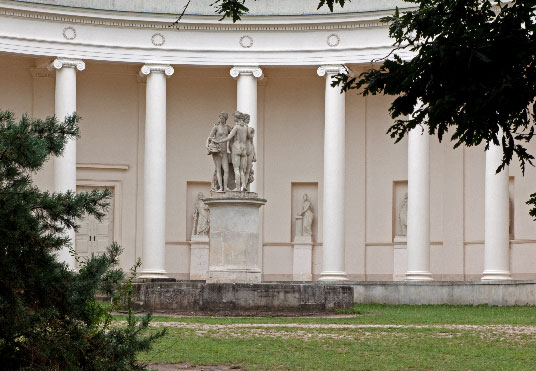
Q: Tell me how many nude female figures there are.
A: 3